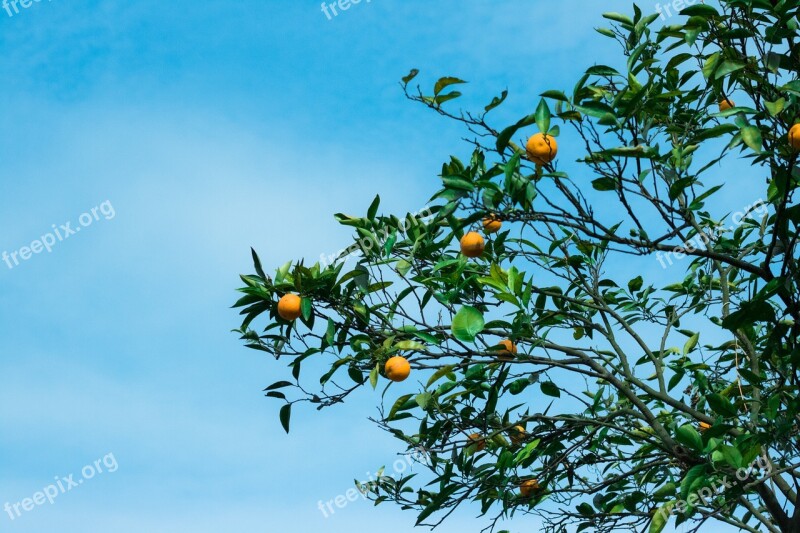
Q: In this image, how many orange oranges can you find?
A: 12